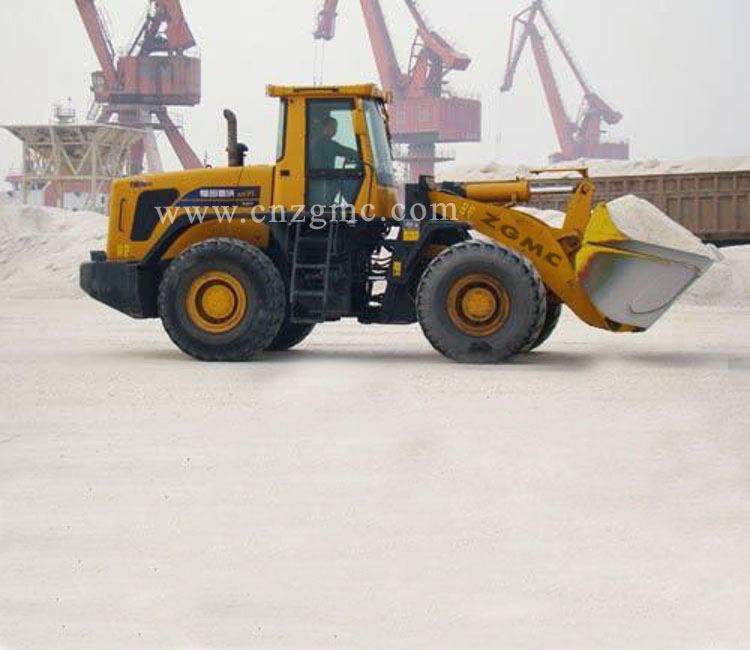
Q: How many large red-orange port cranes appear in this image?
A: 3